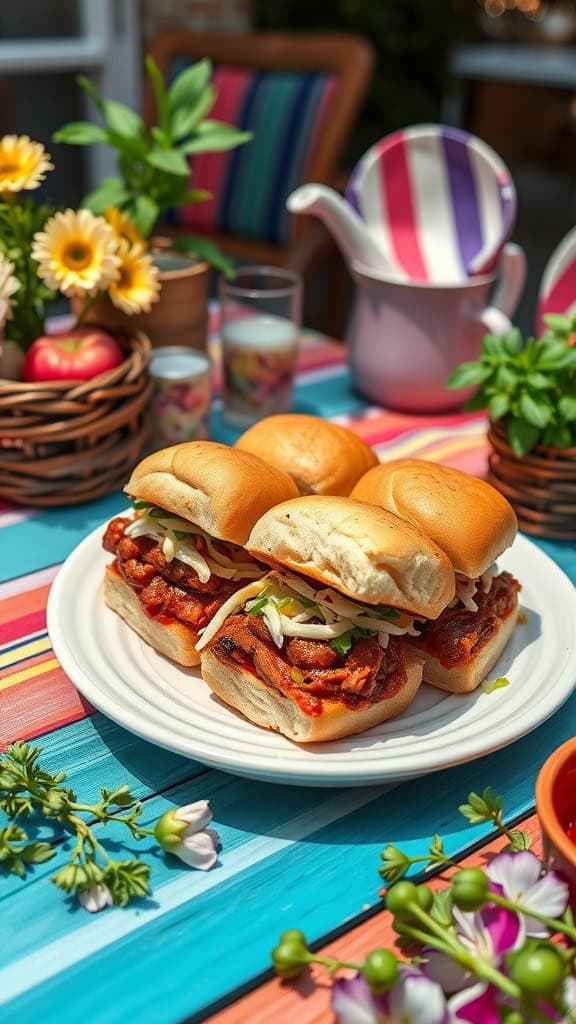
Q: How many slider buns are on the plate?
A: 4